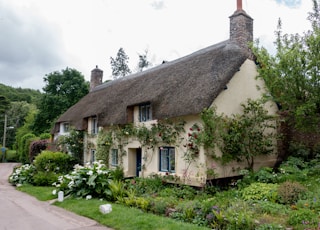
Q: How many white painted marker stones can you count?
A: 2